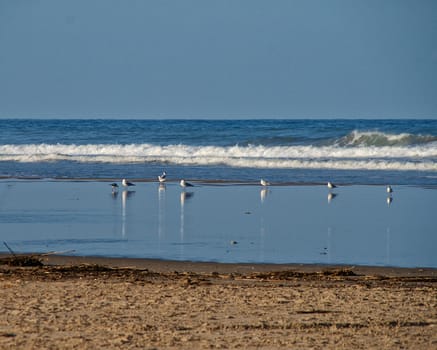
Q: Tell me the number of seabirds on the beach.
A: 7